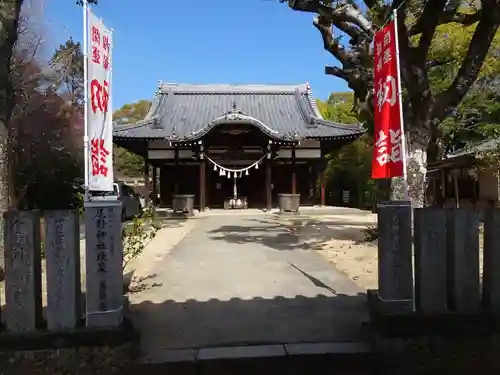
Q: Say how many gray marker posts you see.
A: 7